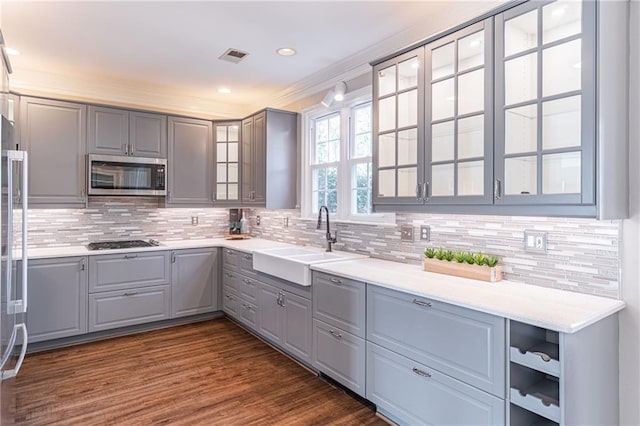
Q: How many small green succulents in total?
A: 7